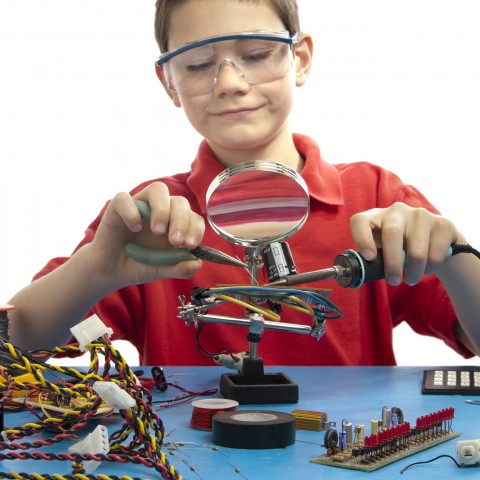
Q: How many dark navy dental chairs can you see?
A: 0